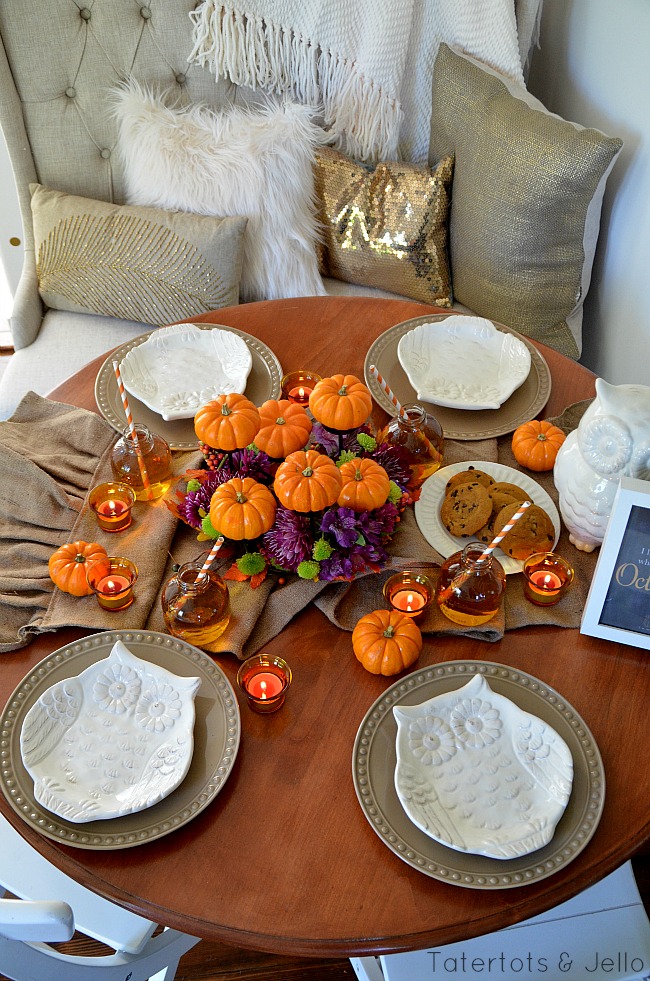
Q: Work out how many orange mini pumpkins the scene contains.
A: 9